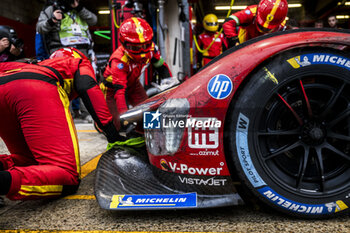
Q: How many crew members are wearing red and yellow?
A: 4